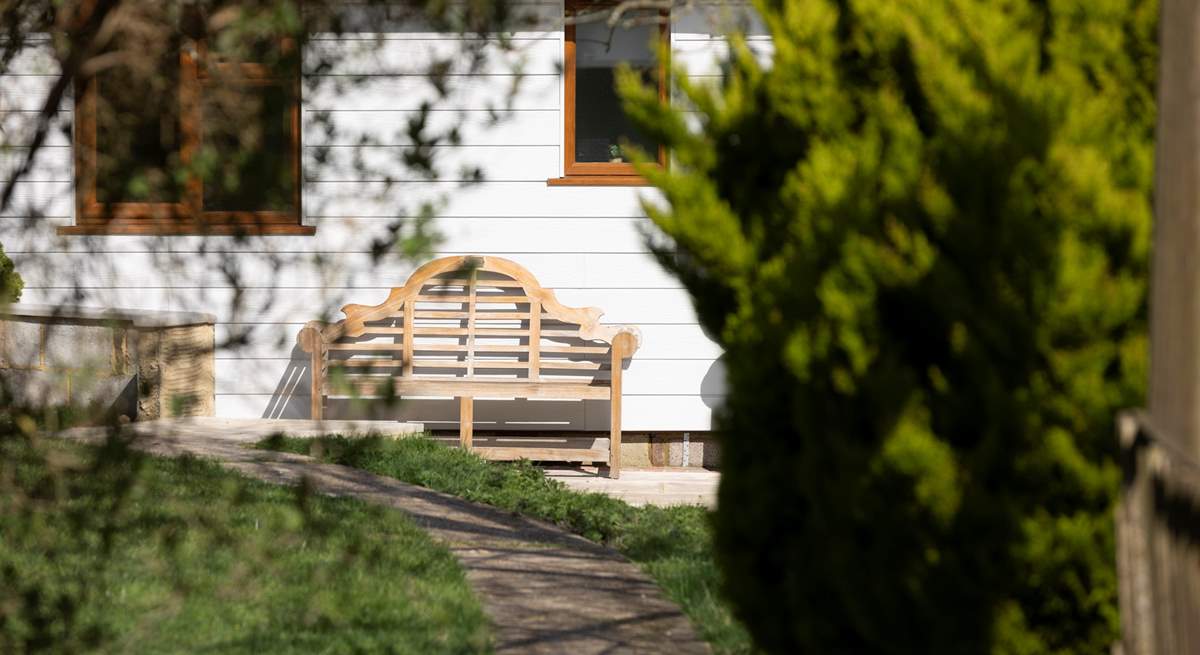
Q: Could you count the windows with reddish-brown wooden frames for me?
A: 2